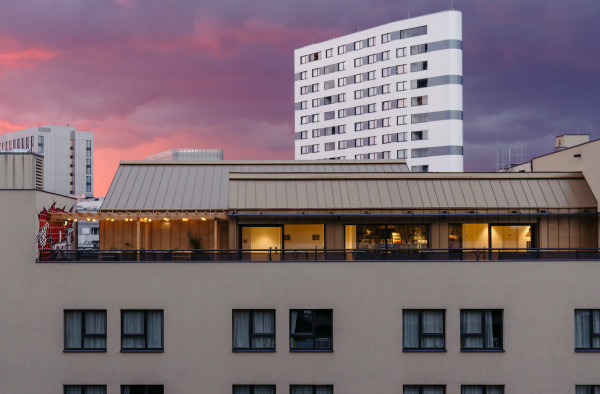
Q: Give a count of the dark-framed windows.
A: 14